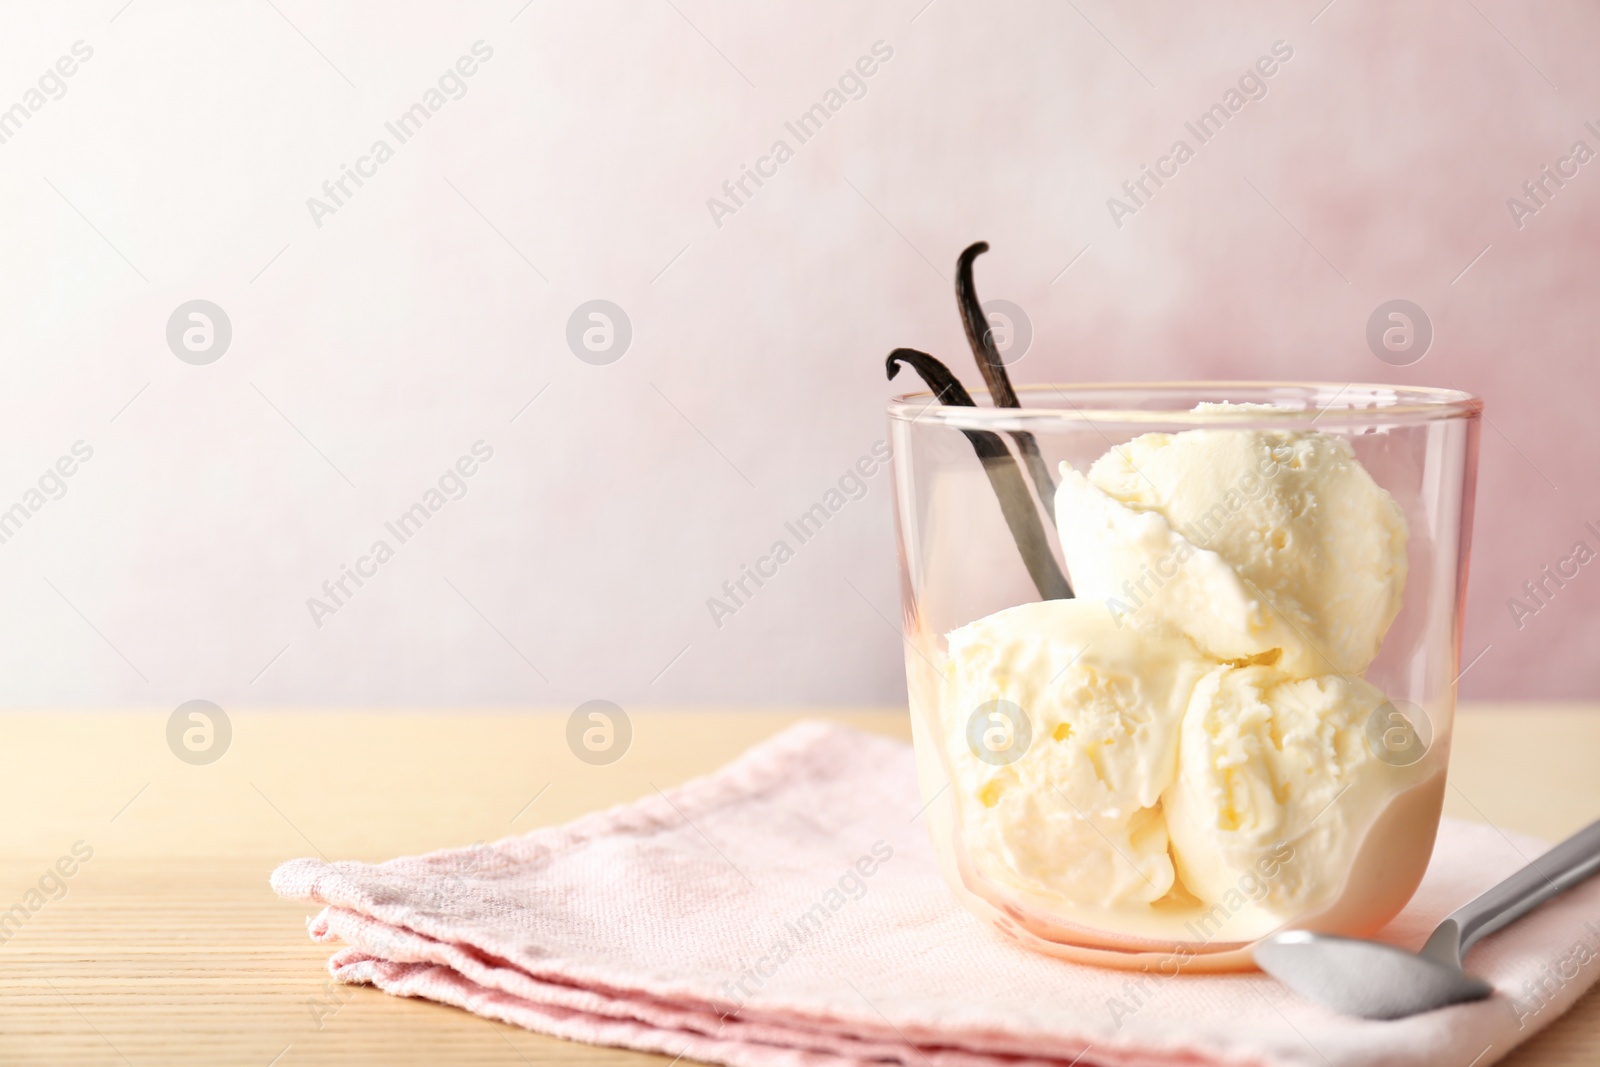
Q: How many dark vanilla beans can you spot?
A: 2